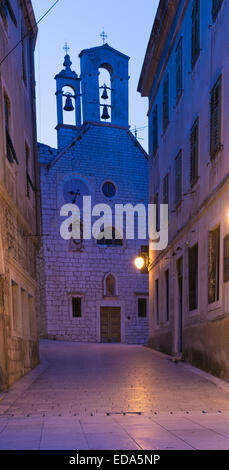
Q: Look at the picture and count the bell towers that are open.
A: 2